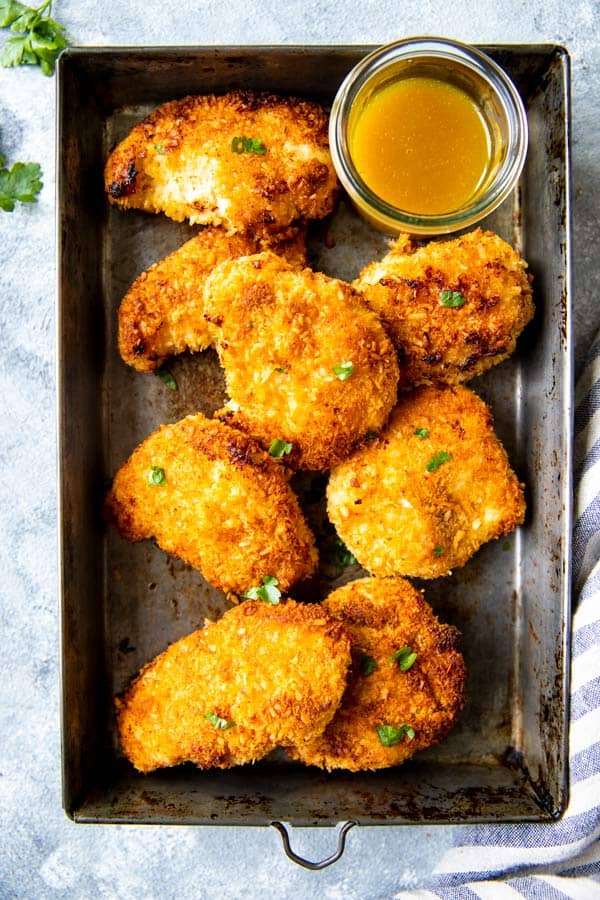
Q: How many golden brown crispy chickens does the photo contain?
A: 8